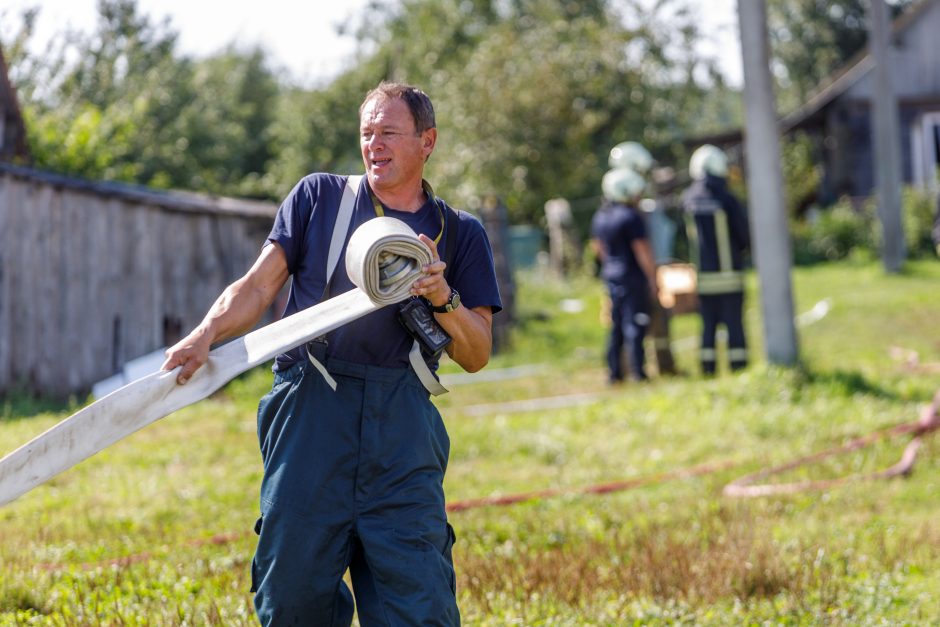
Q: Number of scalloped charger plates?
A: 0